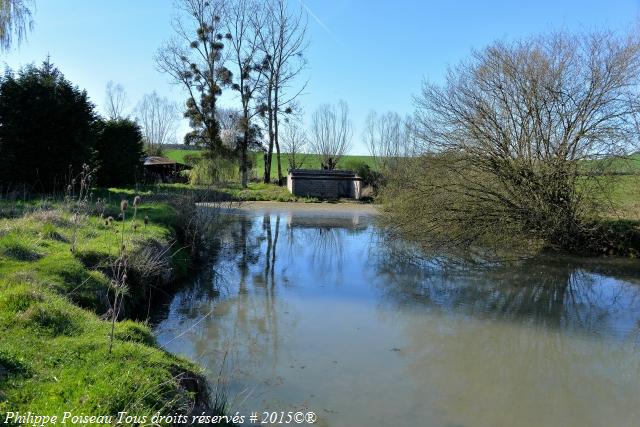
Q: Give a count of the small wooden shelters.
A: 2